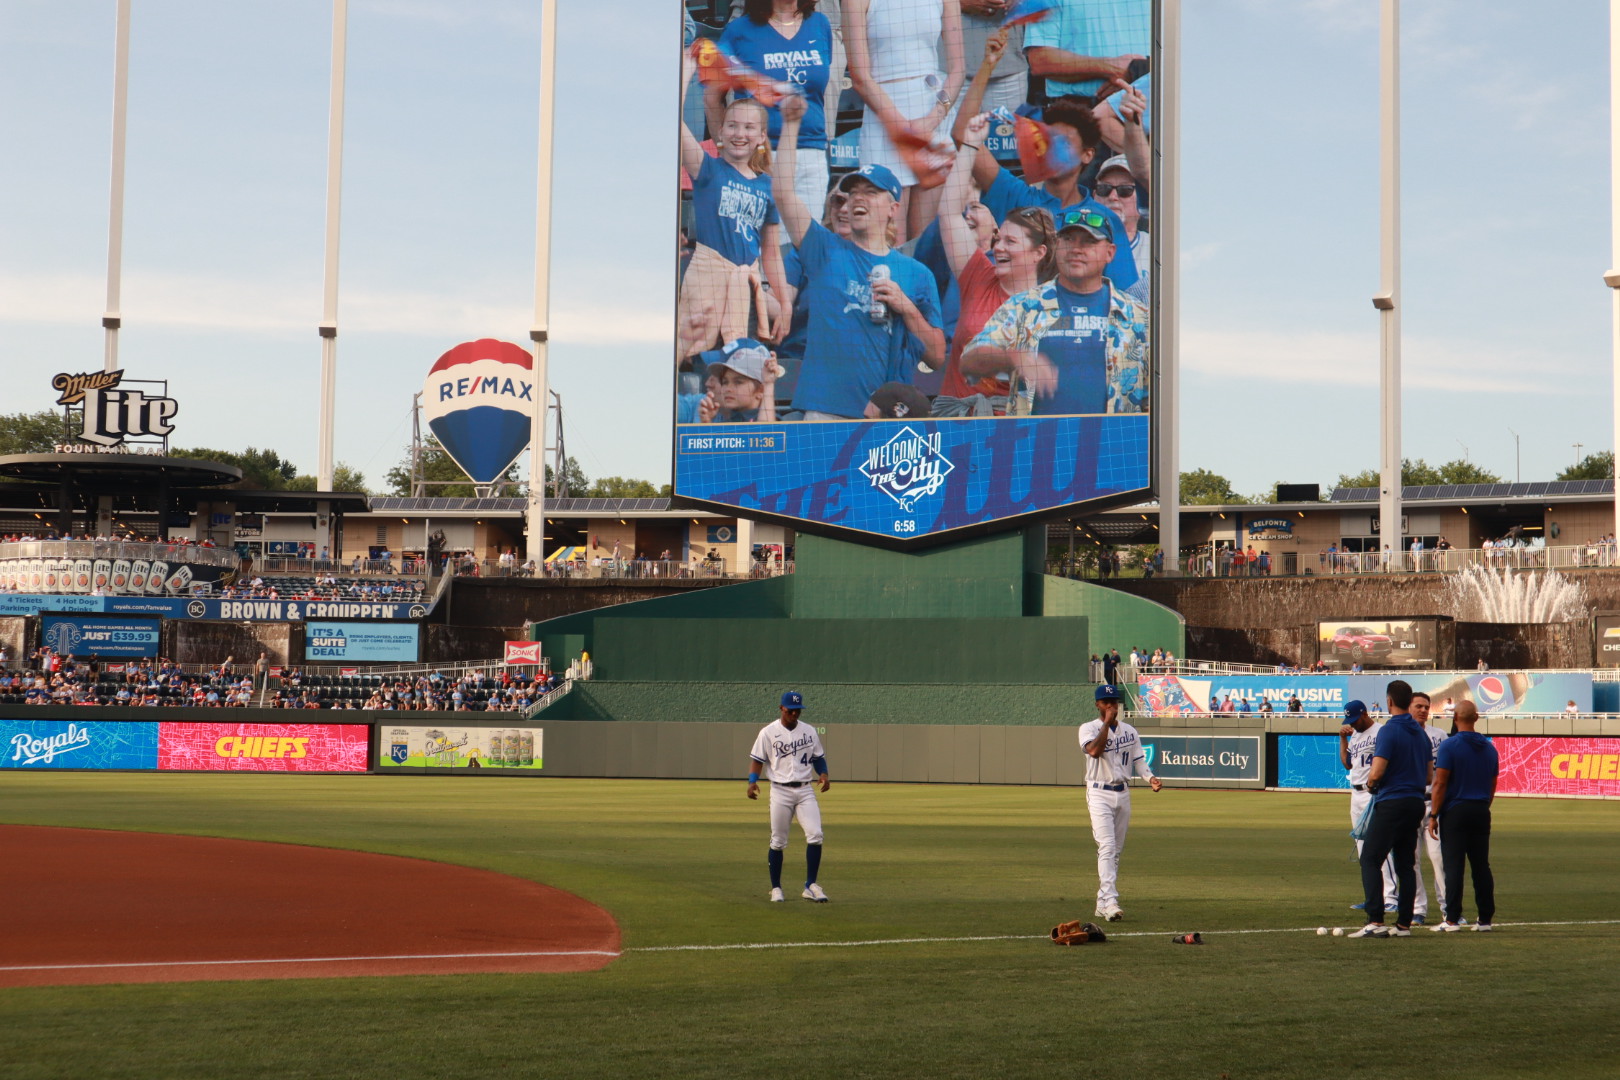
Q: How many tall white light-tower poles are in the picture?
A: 6